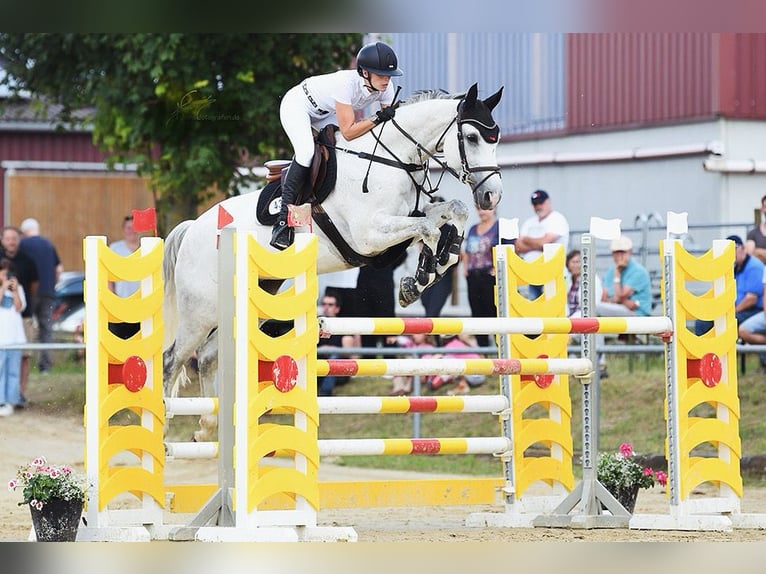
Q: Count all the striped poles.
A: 4